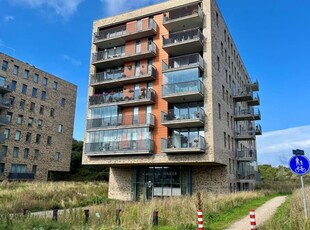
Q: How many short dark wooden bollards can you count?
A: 5